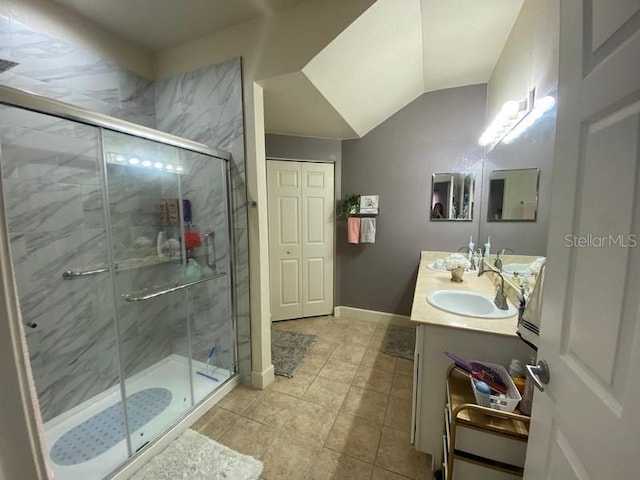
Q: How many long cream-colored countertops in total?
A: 1